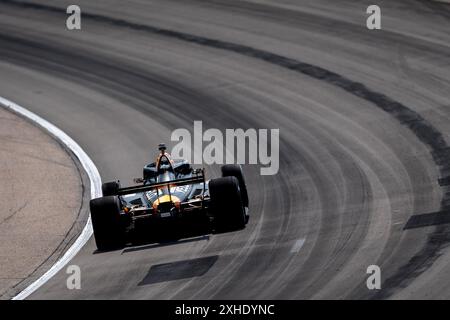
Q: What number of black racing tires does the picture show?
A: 4